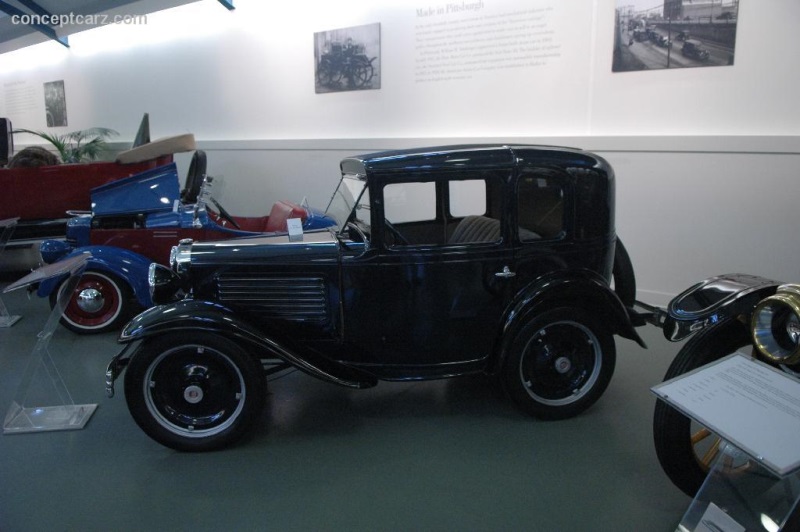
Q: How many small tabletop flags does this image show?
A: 0